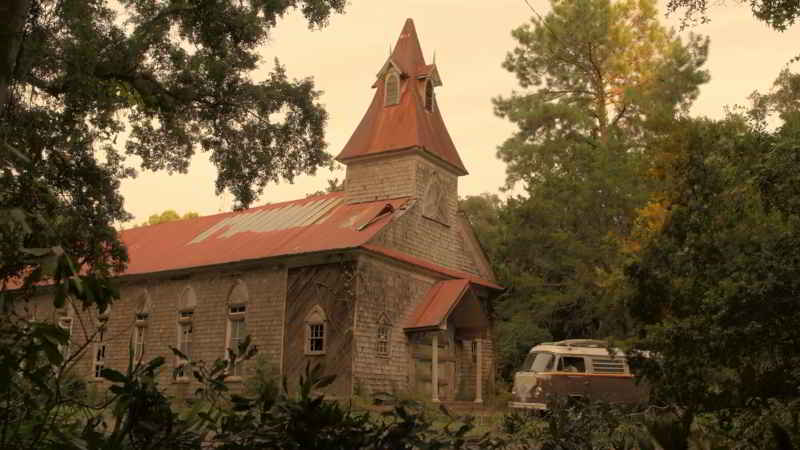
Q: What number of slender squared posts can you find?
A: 2